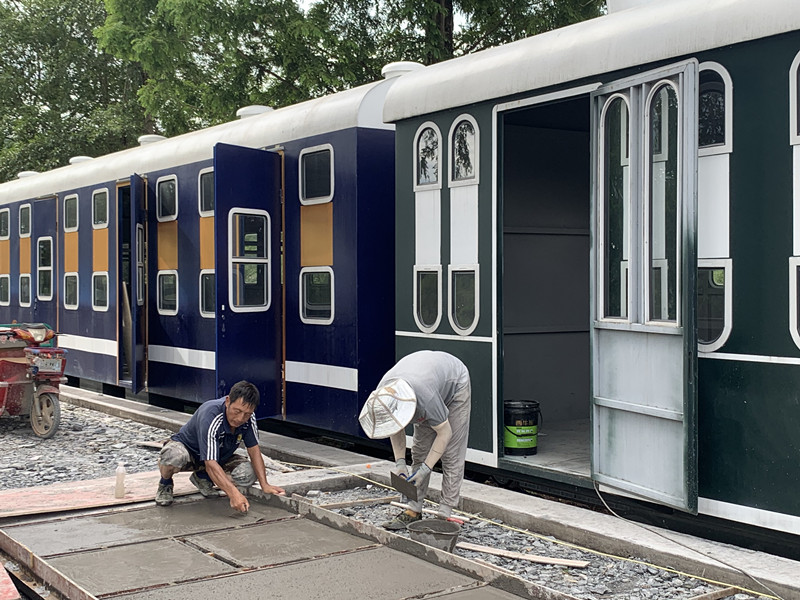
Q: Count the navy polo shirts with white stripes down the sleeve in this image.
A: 1